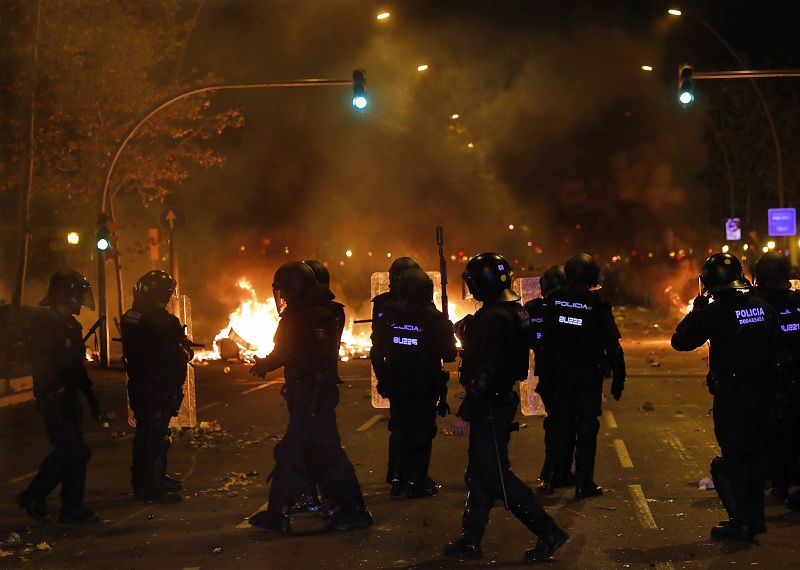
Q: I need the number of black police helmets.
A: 11